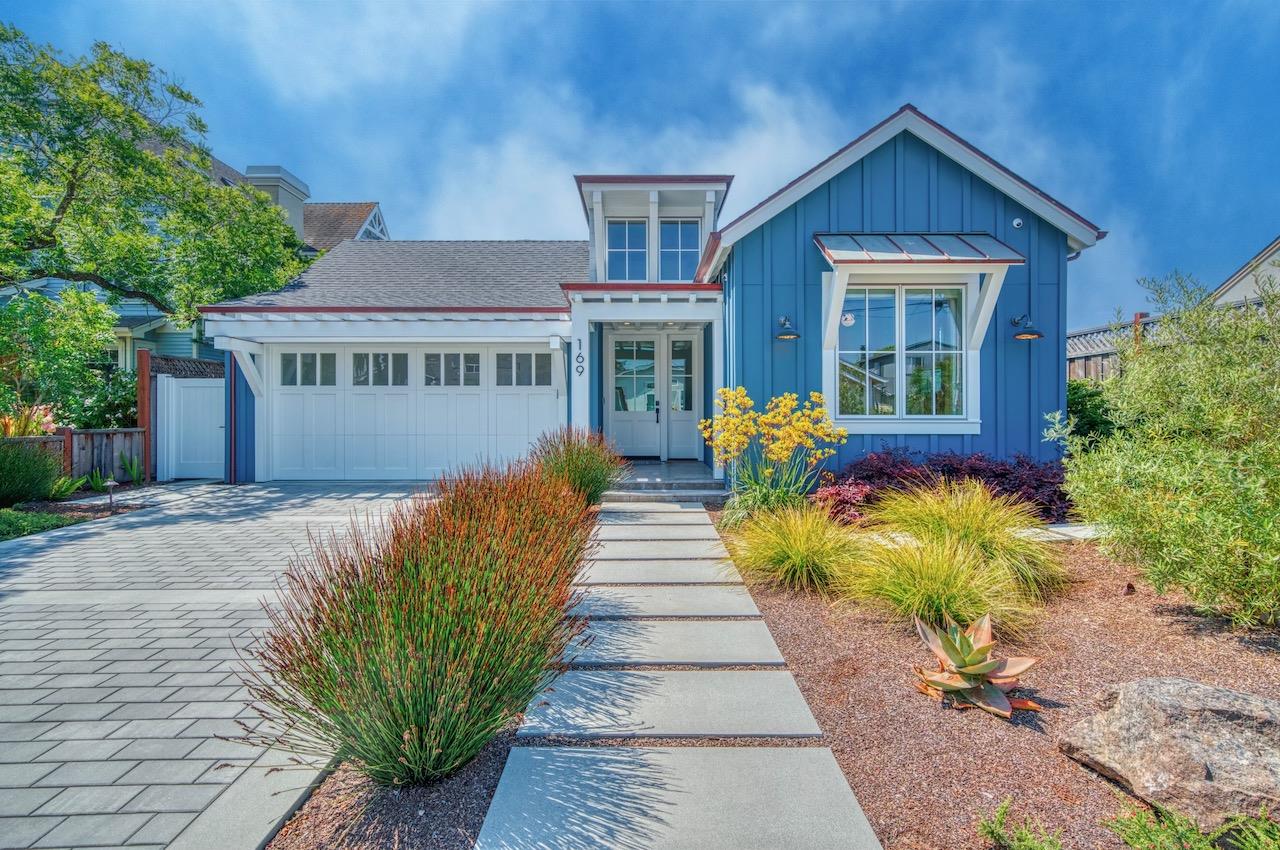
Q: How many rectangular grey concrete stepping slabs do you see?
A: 9